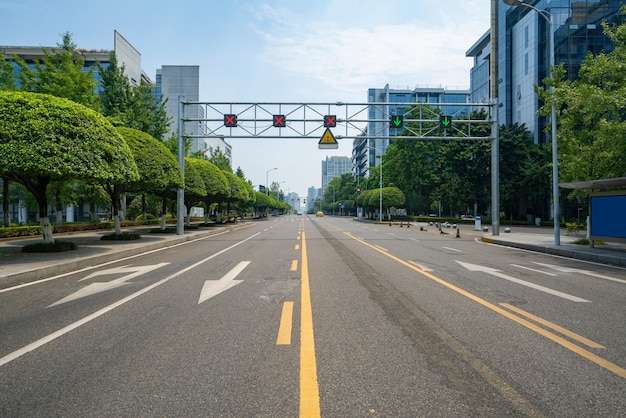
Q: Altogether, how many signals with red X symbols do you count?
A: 3